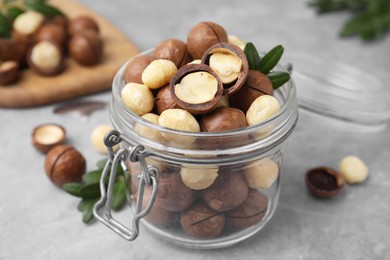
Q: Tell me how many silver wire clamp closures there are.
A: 1